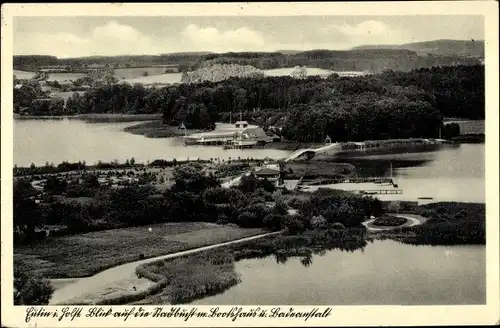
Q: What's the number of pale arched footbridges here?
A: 1